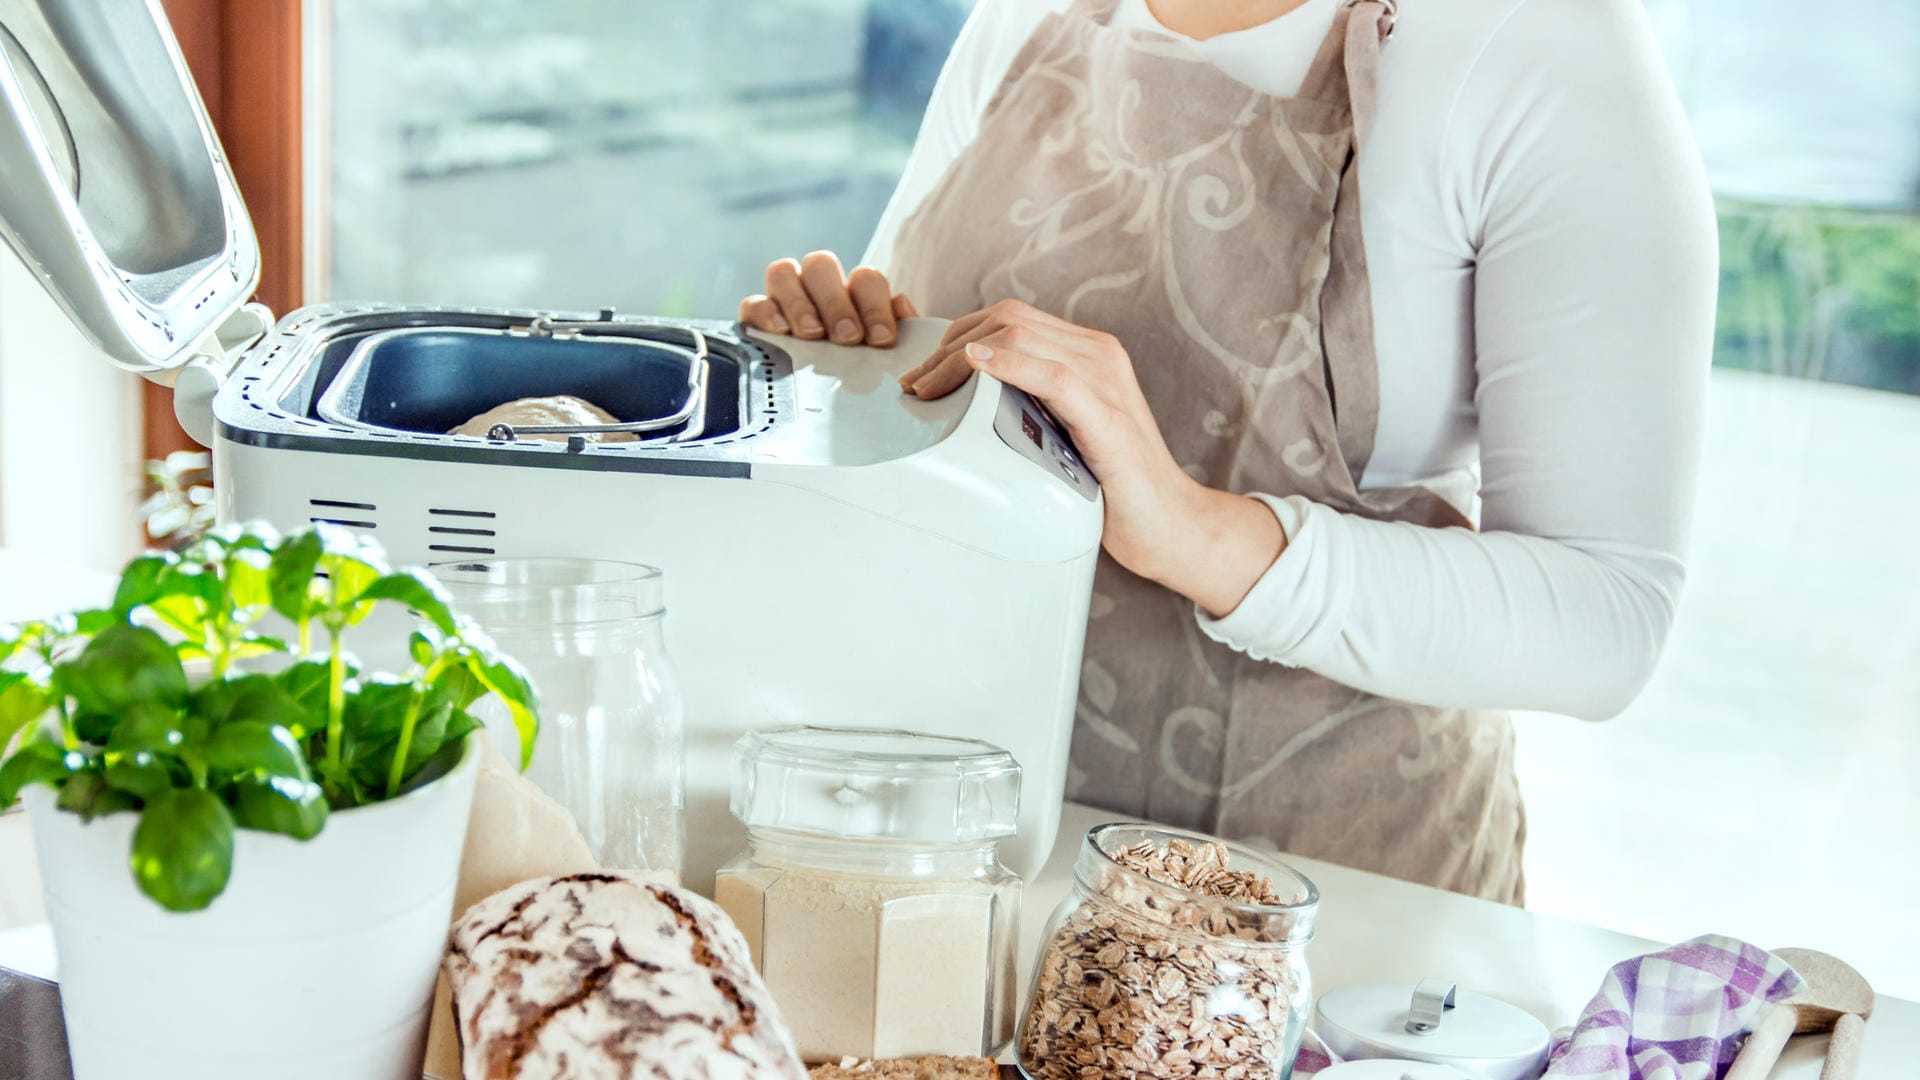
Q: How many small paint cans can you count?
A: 0